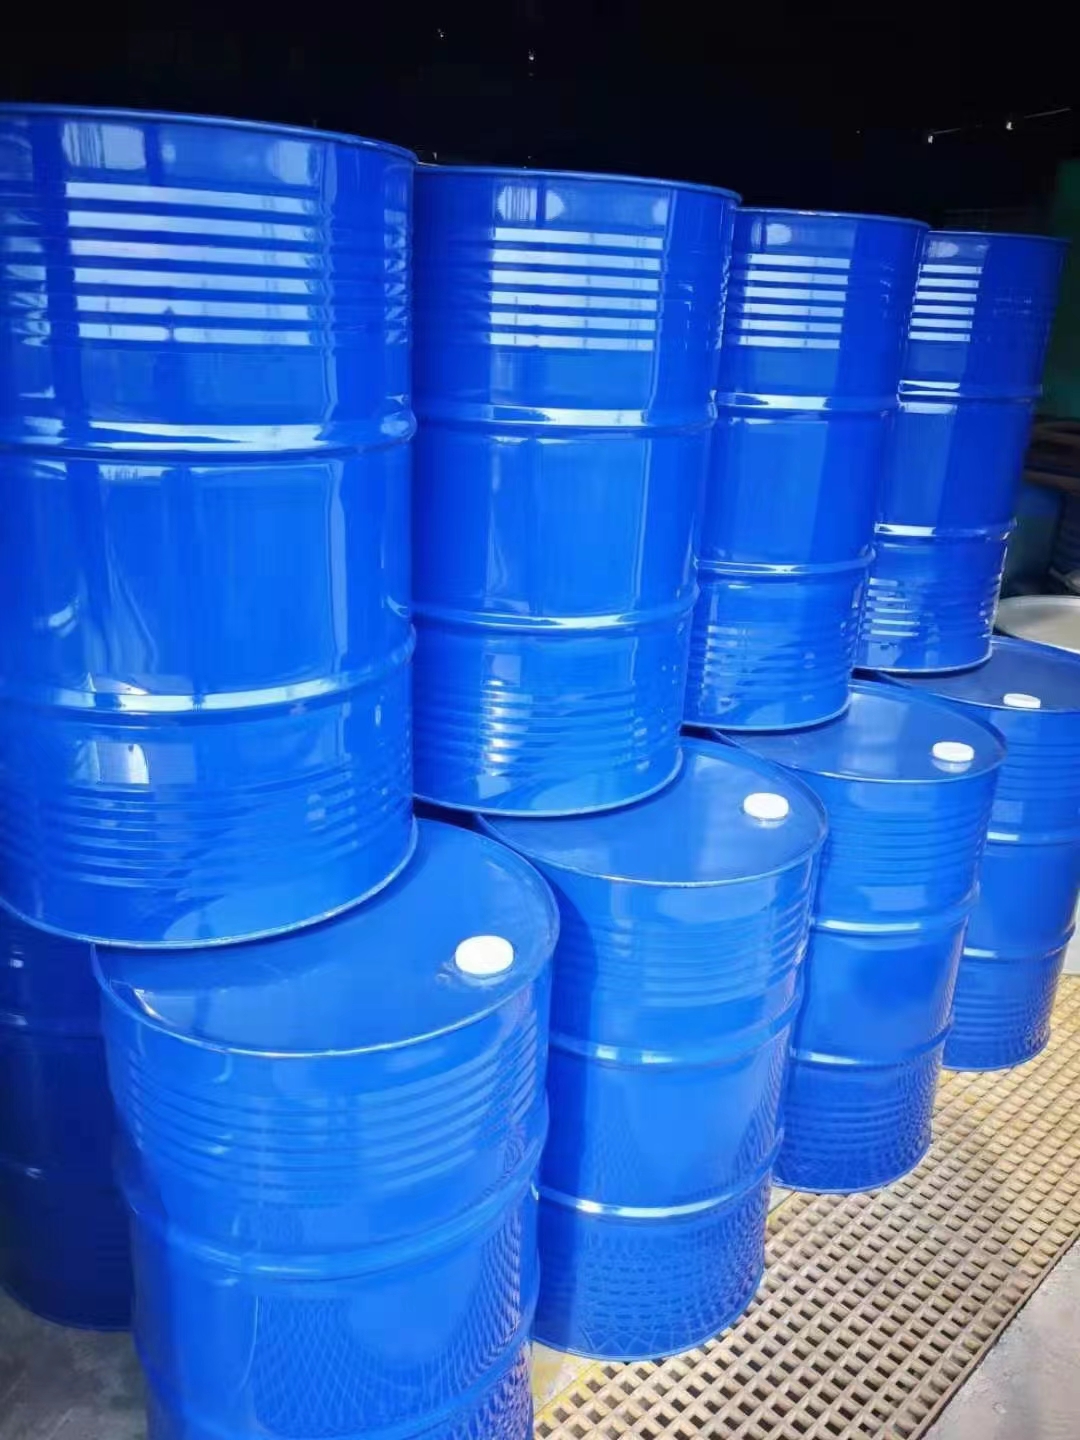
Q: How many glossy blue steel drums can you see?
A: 9